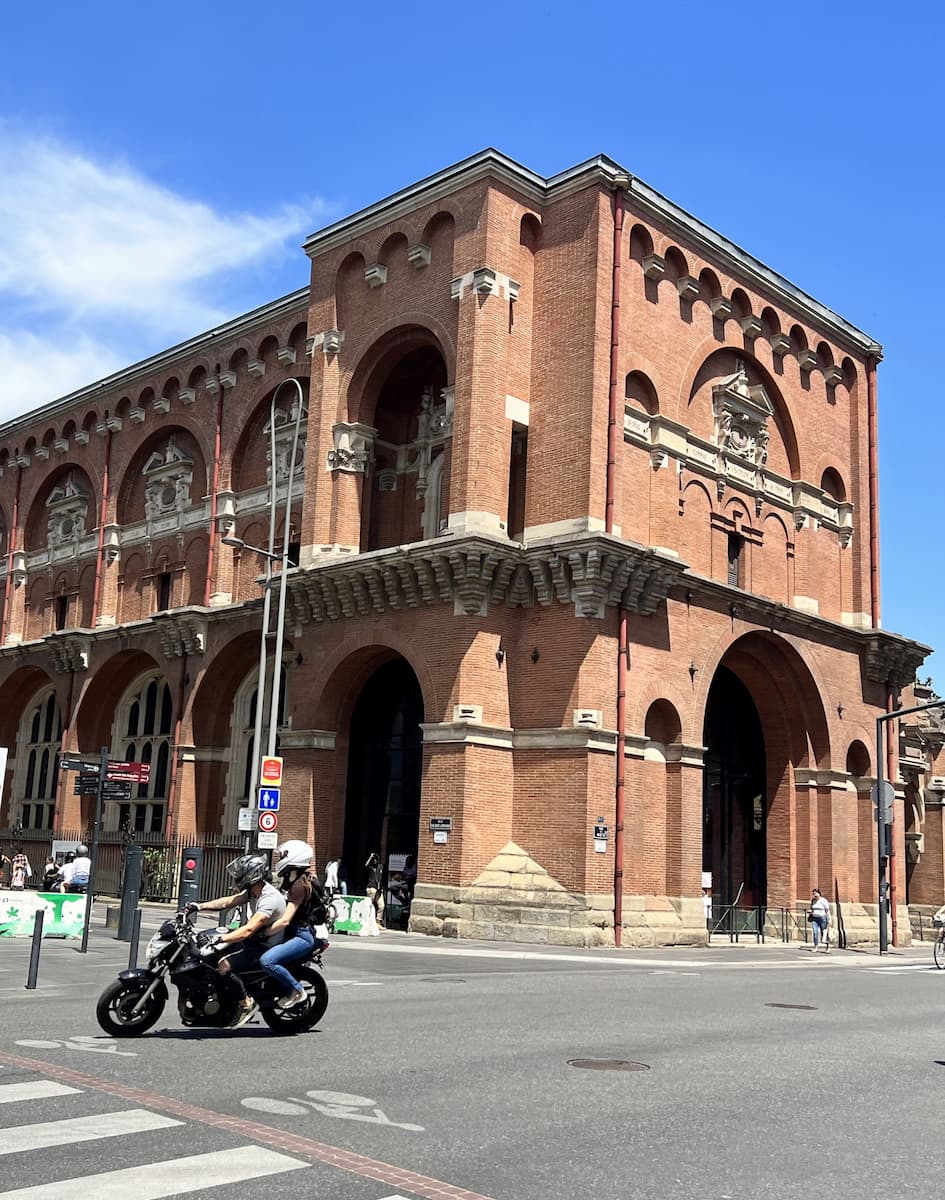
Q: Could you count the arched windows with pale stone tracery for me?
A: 3